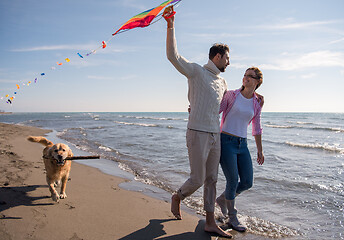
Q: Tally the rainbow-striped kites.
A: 1